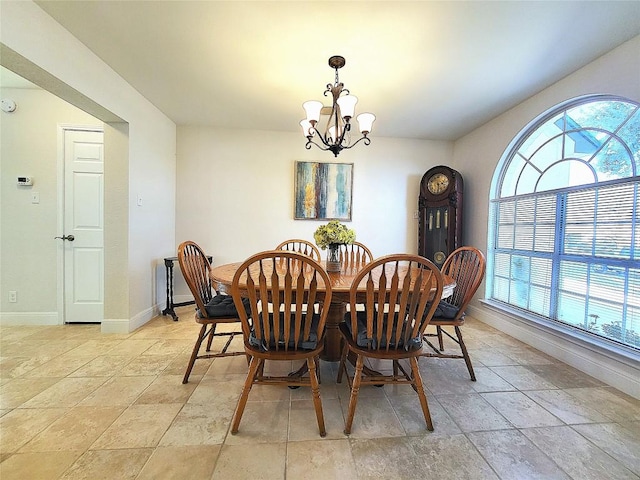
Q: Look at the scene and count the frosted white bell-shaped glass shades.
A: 5